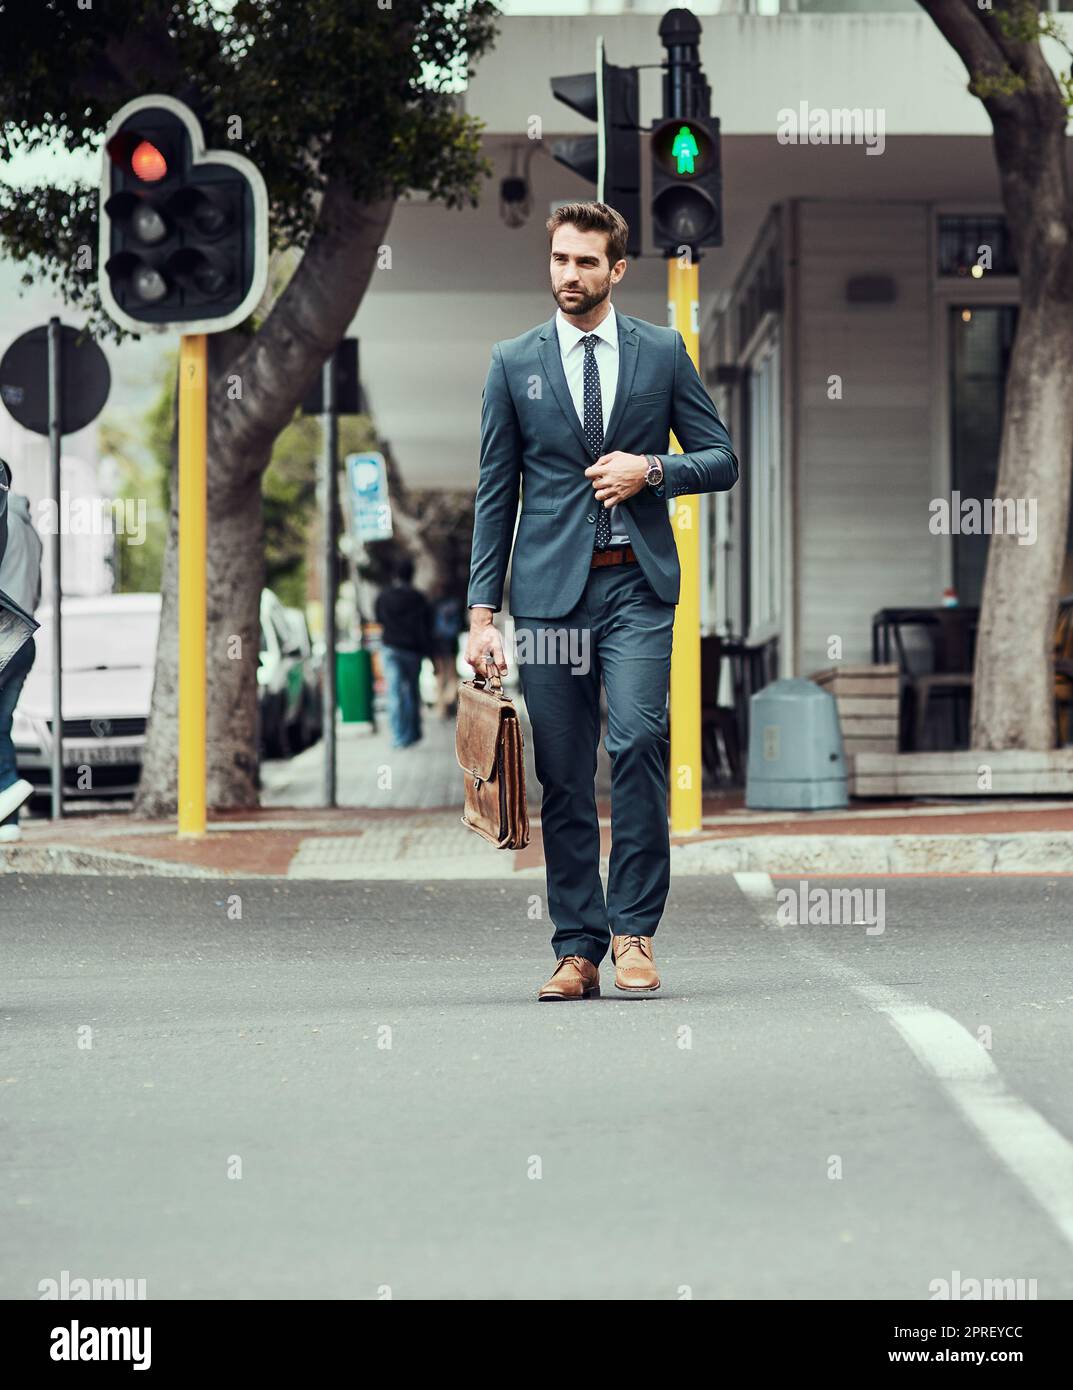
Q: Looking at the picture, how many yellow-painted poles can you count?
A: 2